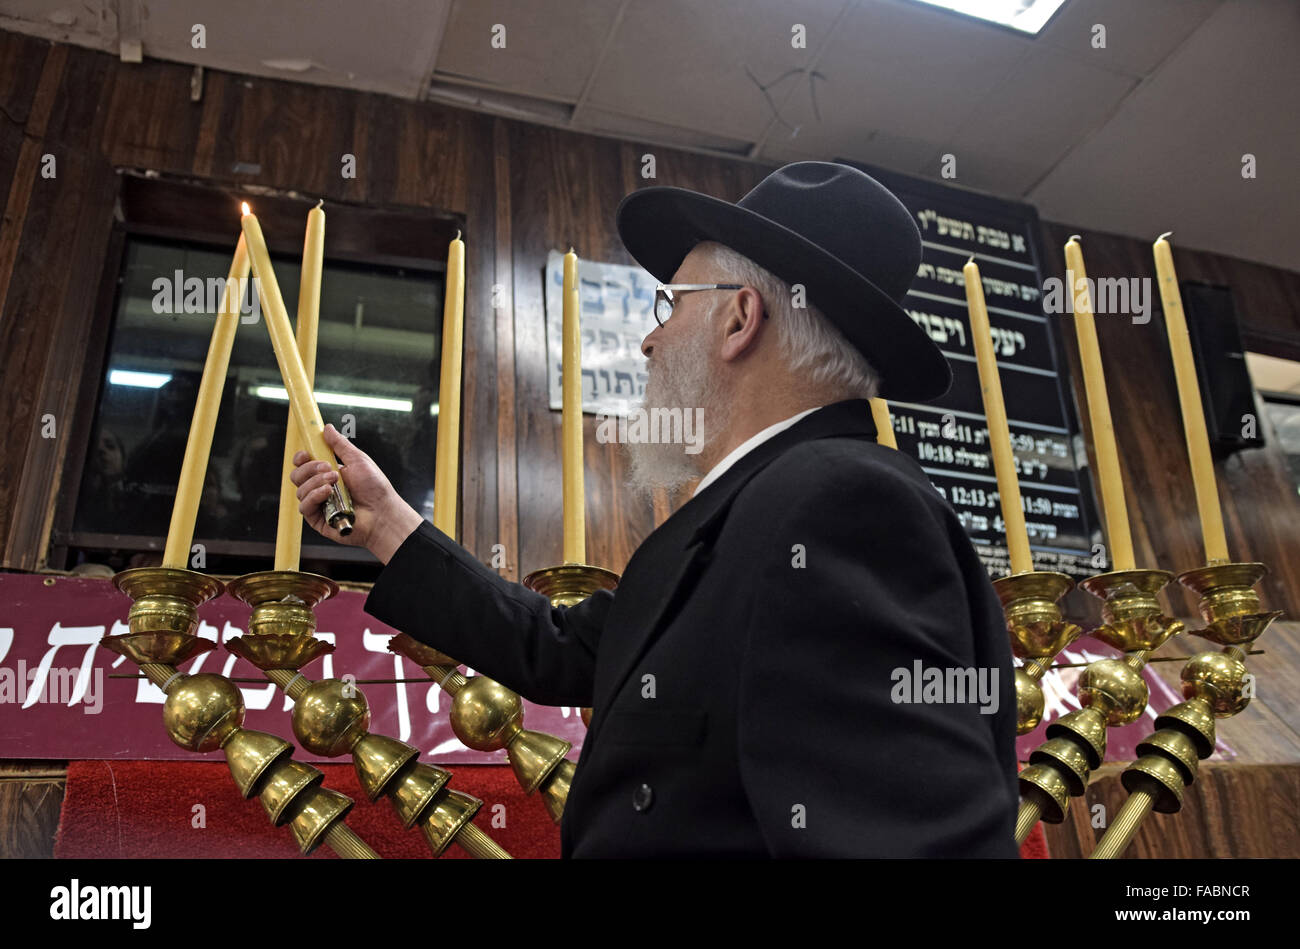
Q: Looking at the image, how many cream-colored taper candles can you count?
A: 9